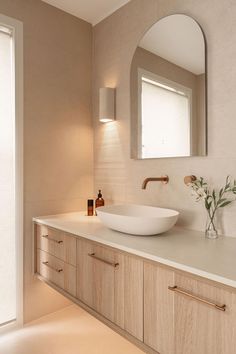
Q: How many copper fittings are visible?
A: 6